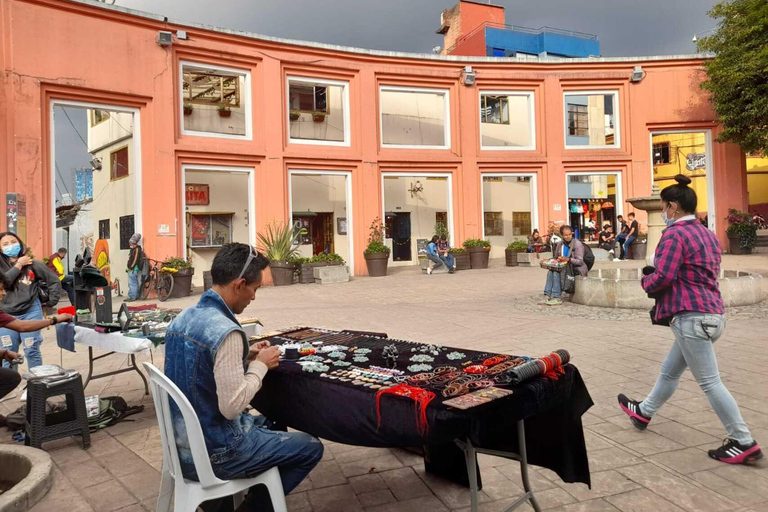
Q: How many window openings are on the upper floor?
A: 5